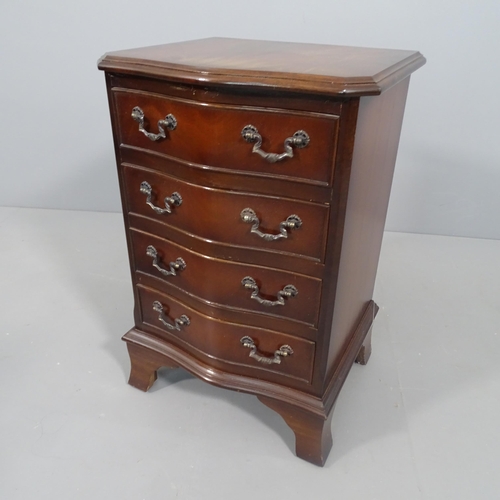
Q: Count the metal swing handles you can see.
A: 8